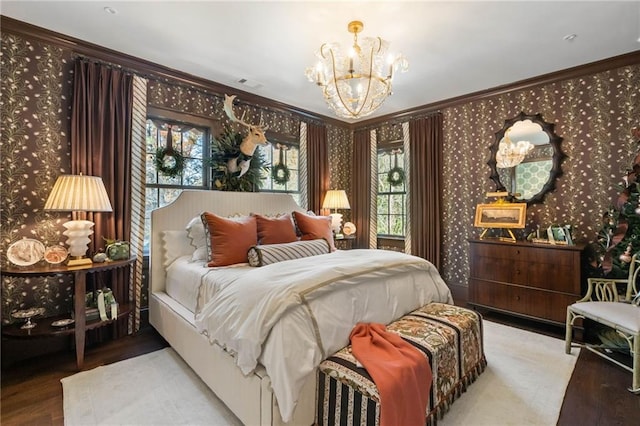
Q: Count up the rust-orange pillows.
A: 3